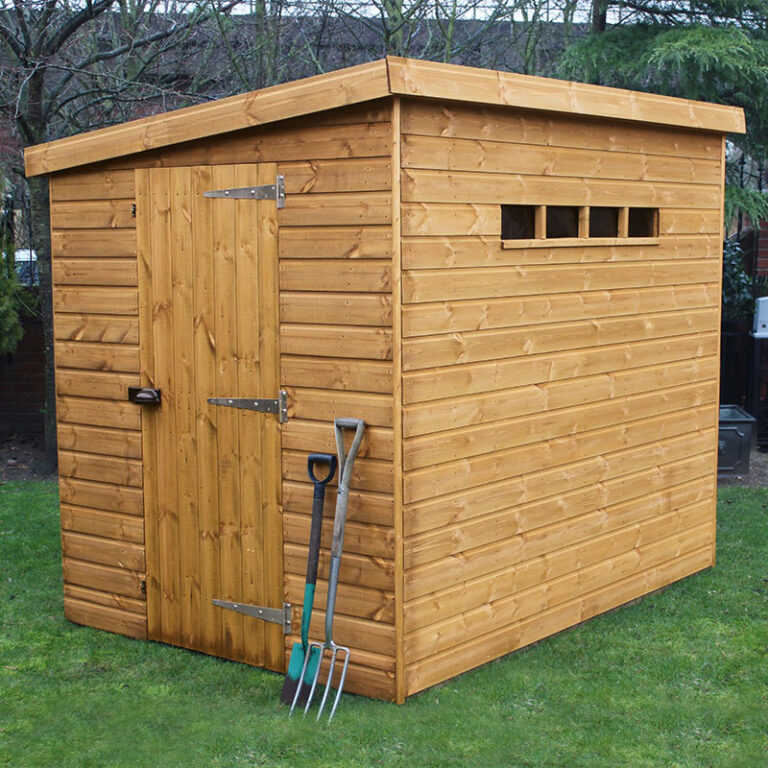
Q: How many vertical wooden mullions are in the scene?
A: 3